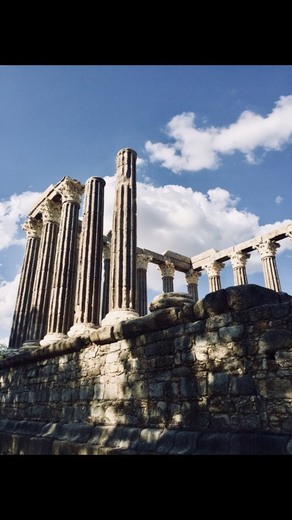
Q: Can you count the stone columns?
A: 12